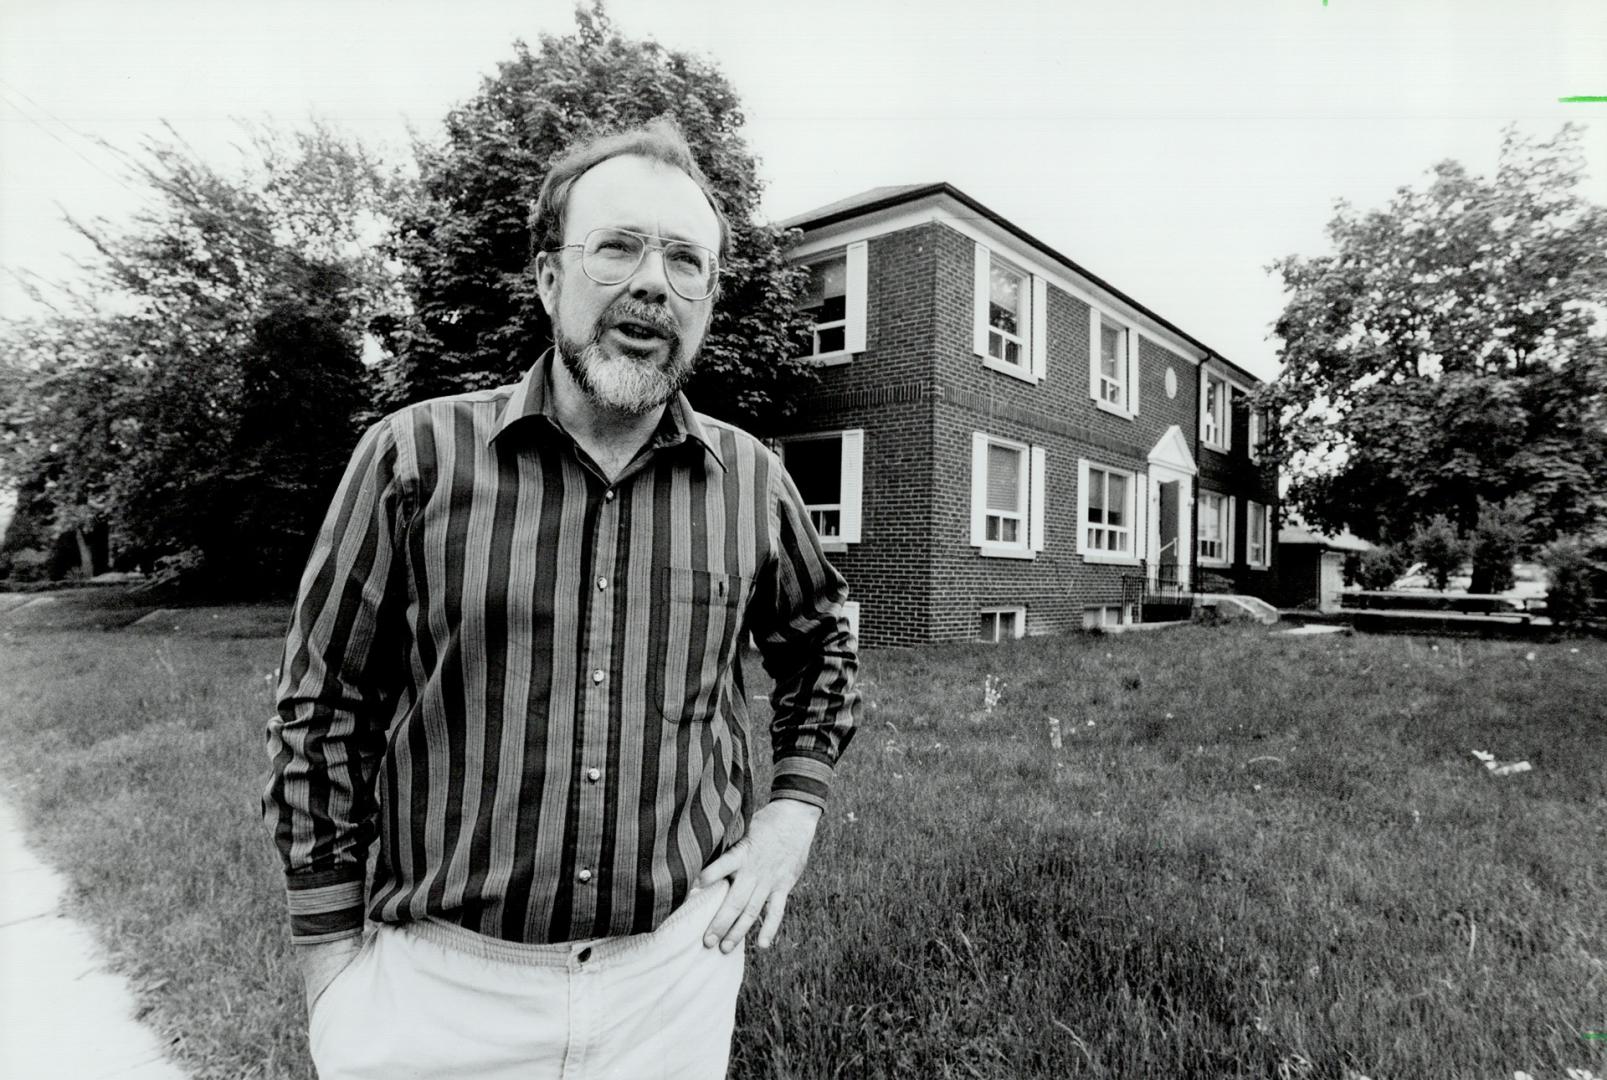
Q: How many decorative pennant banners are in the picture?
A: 0